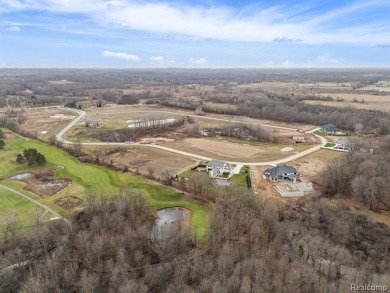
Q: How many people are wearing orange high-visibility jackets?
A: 0